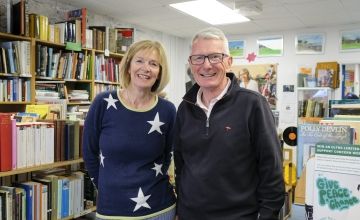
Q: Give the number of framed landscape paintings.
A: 4